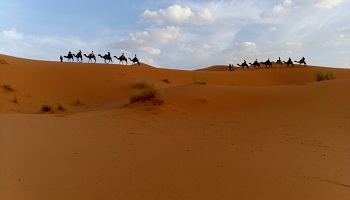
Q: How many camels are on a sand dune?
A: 12